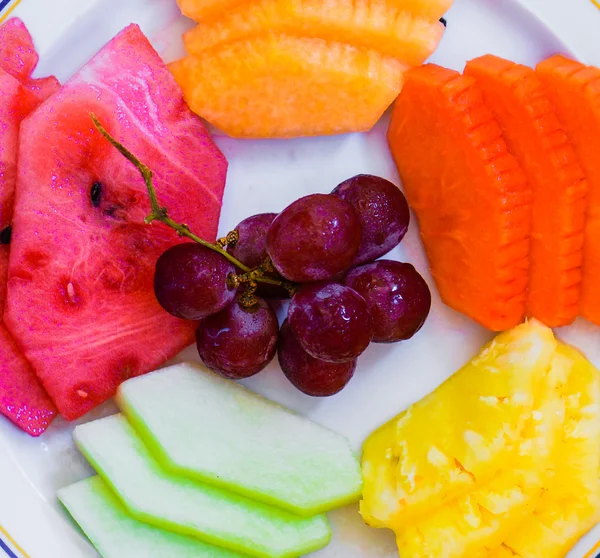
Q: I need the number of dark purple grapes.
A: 8